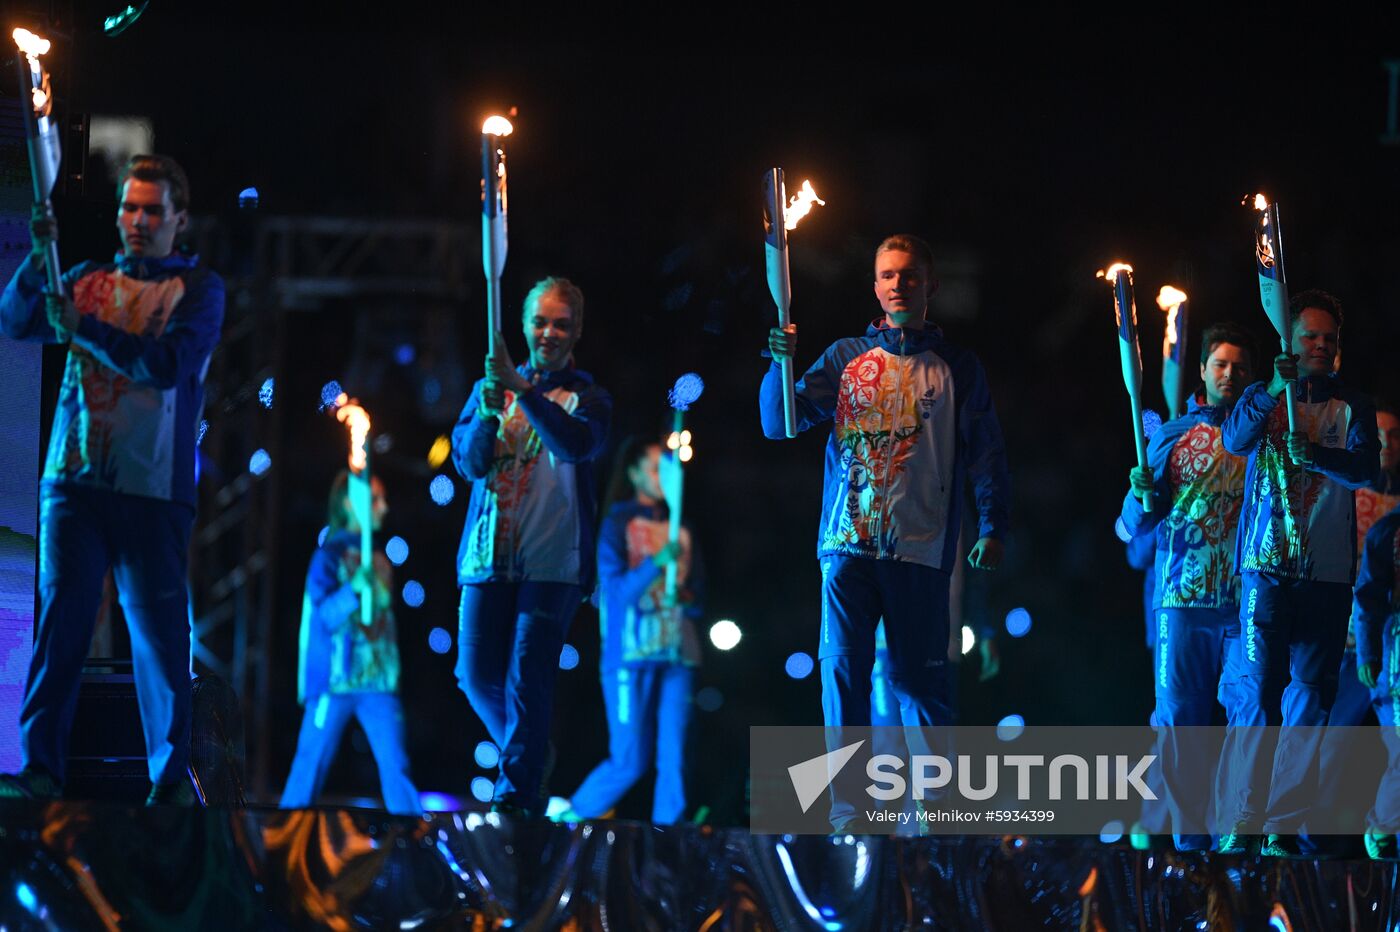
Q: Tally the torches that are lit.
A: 8